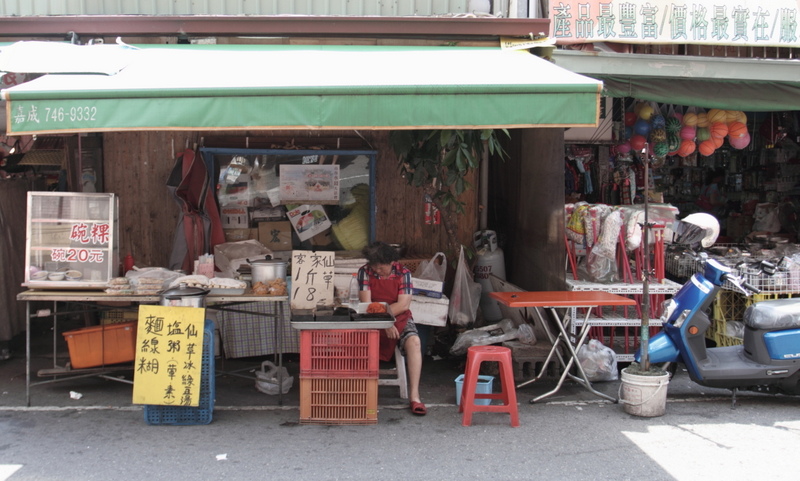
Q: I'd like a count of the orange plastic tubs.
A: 1